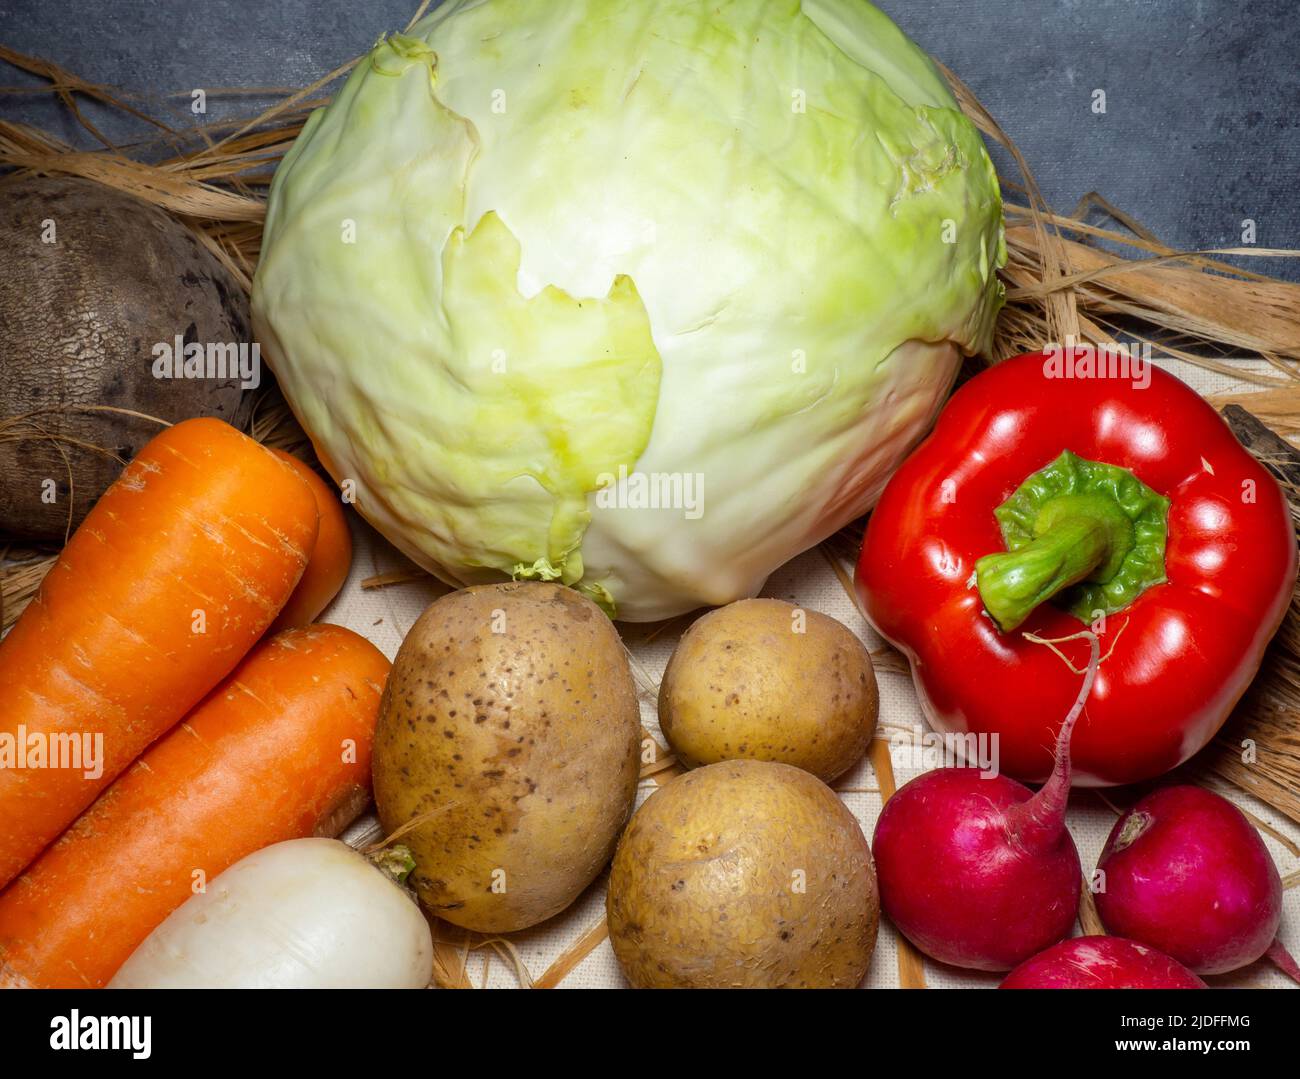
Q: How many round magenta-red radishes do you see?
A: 3